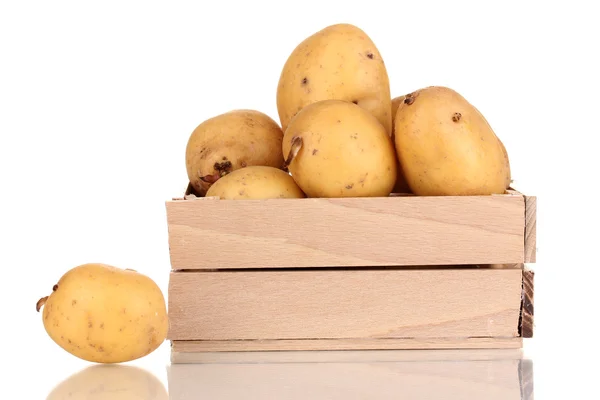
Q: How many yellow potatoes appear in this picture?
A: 7